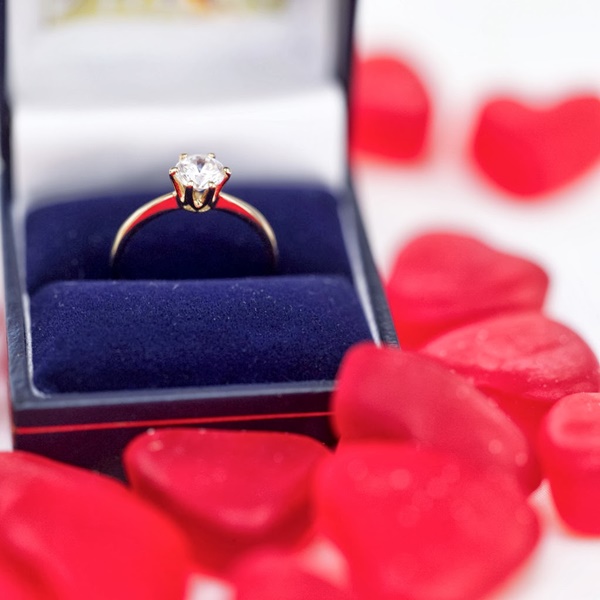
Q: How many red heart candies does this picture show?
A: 10